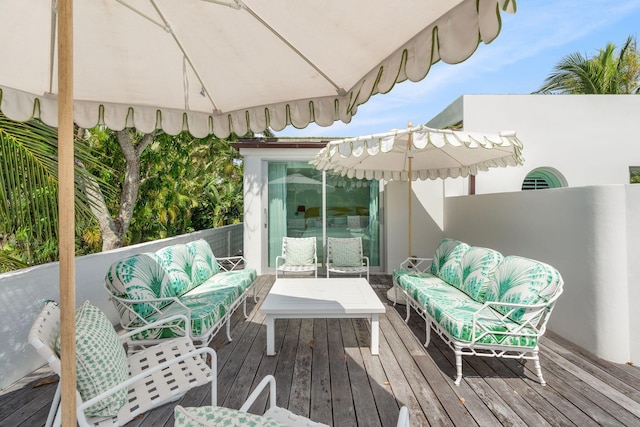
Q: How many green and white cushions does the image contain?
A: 12